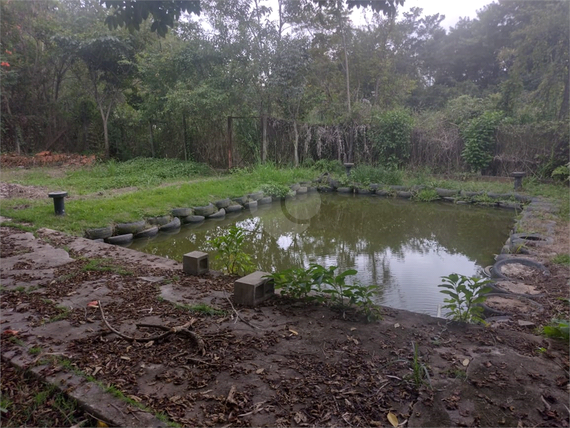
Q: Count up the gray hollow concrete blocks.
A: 2